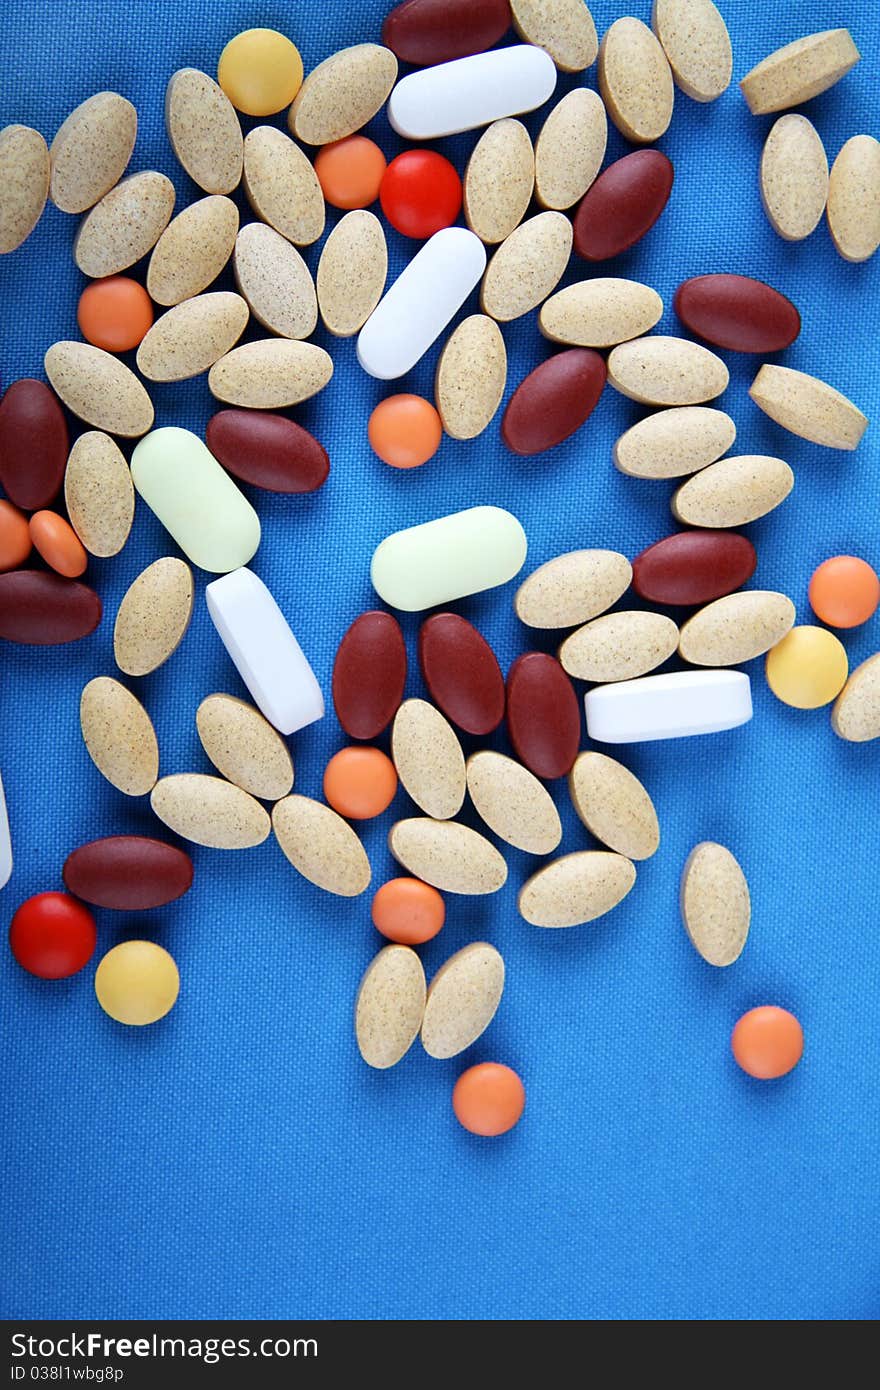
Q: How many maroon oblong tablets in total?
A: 12